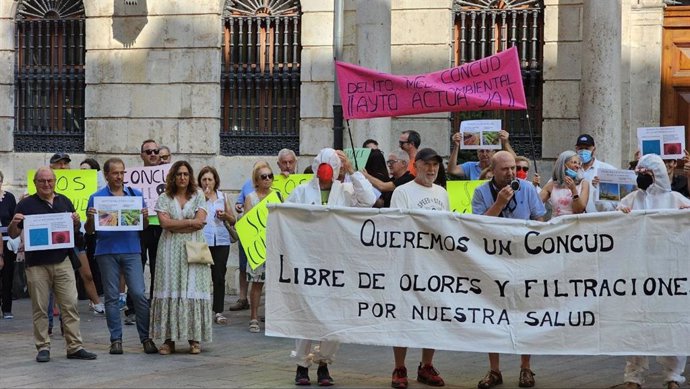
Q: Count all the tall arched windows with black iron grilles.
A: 3